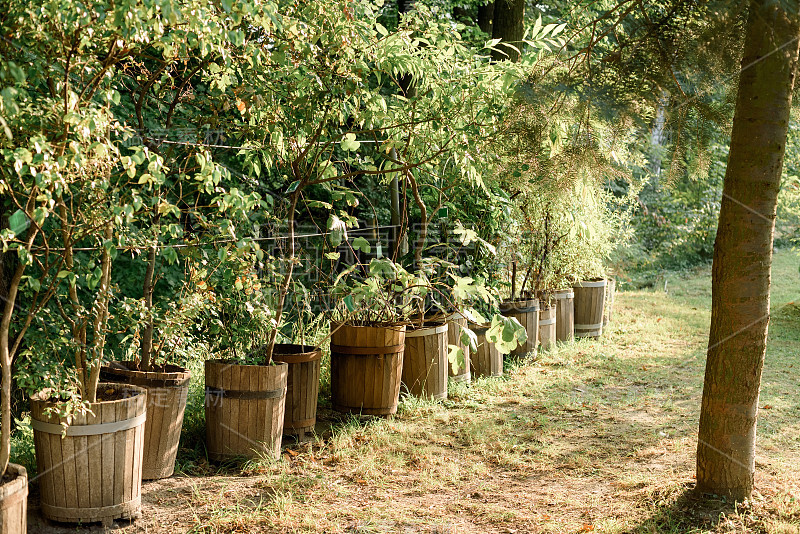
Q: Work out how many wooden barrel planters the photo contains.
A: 14